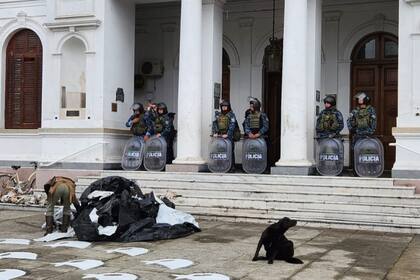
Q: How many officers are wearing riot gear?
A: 6